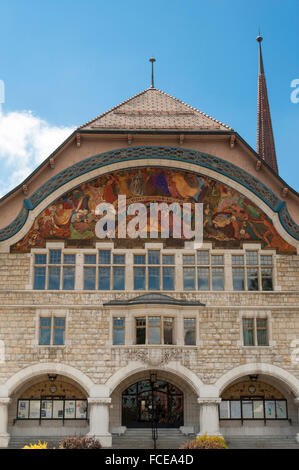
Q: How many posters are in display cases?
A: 12